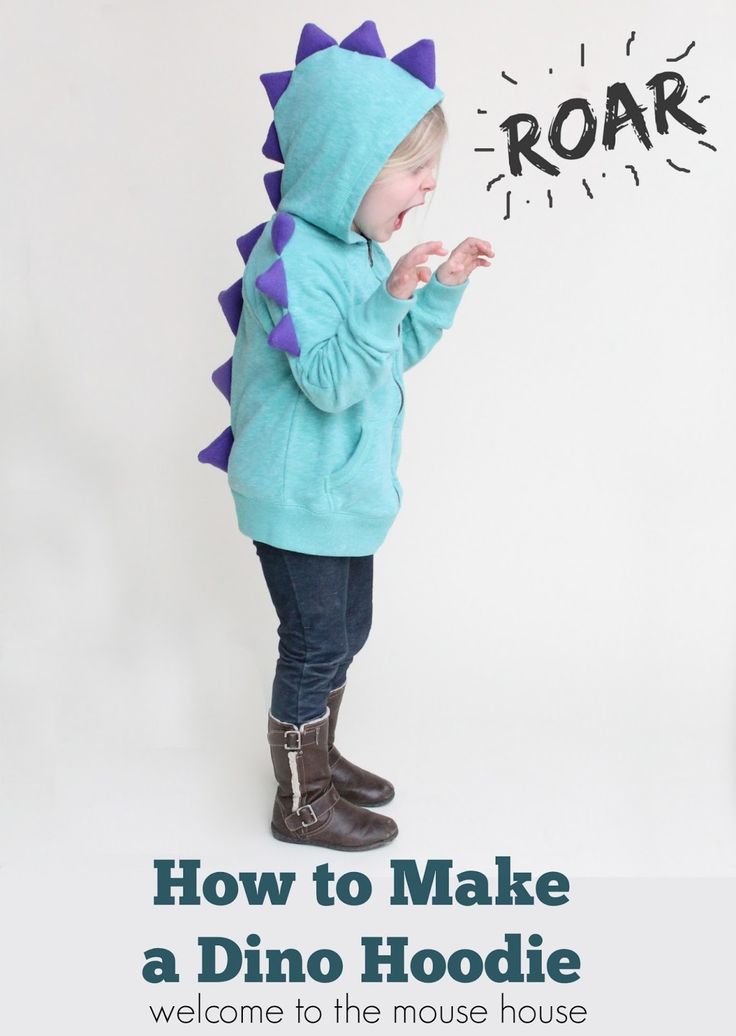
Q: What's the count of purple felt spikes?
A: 13